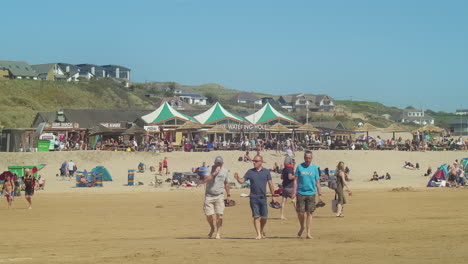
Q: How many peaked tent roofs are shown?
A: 3